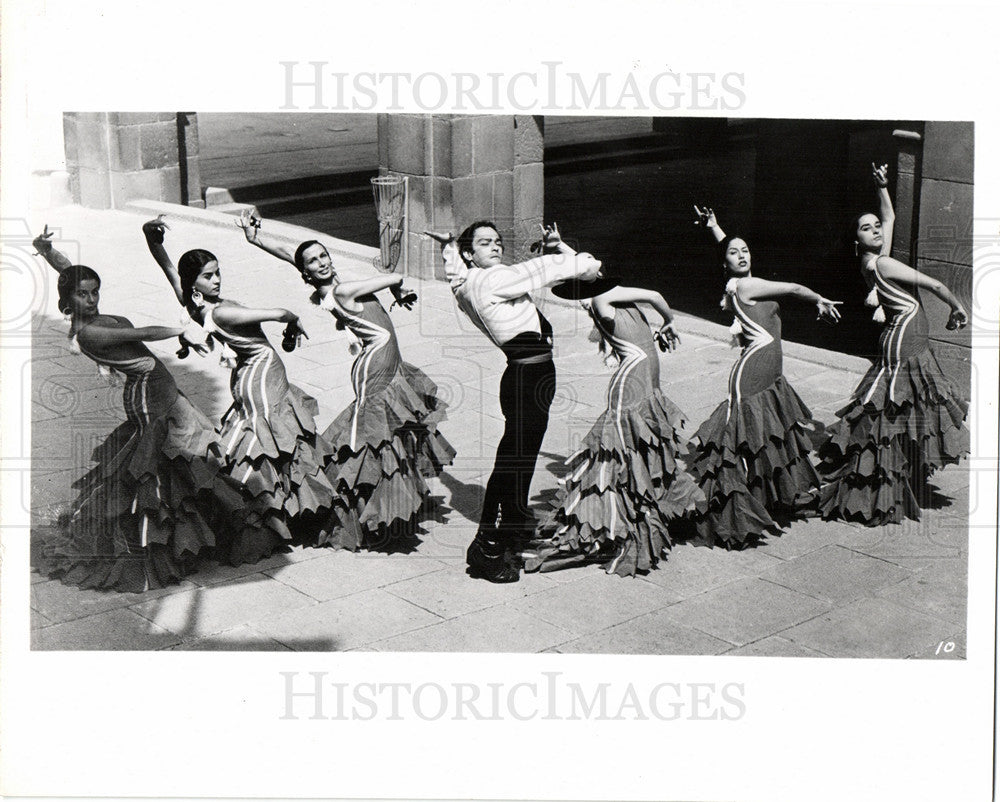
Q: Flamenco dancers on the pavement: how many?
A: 7